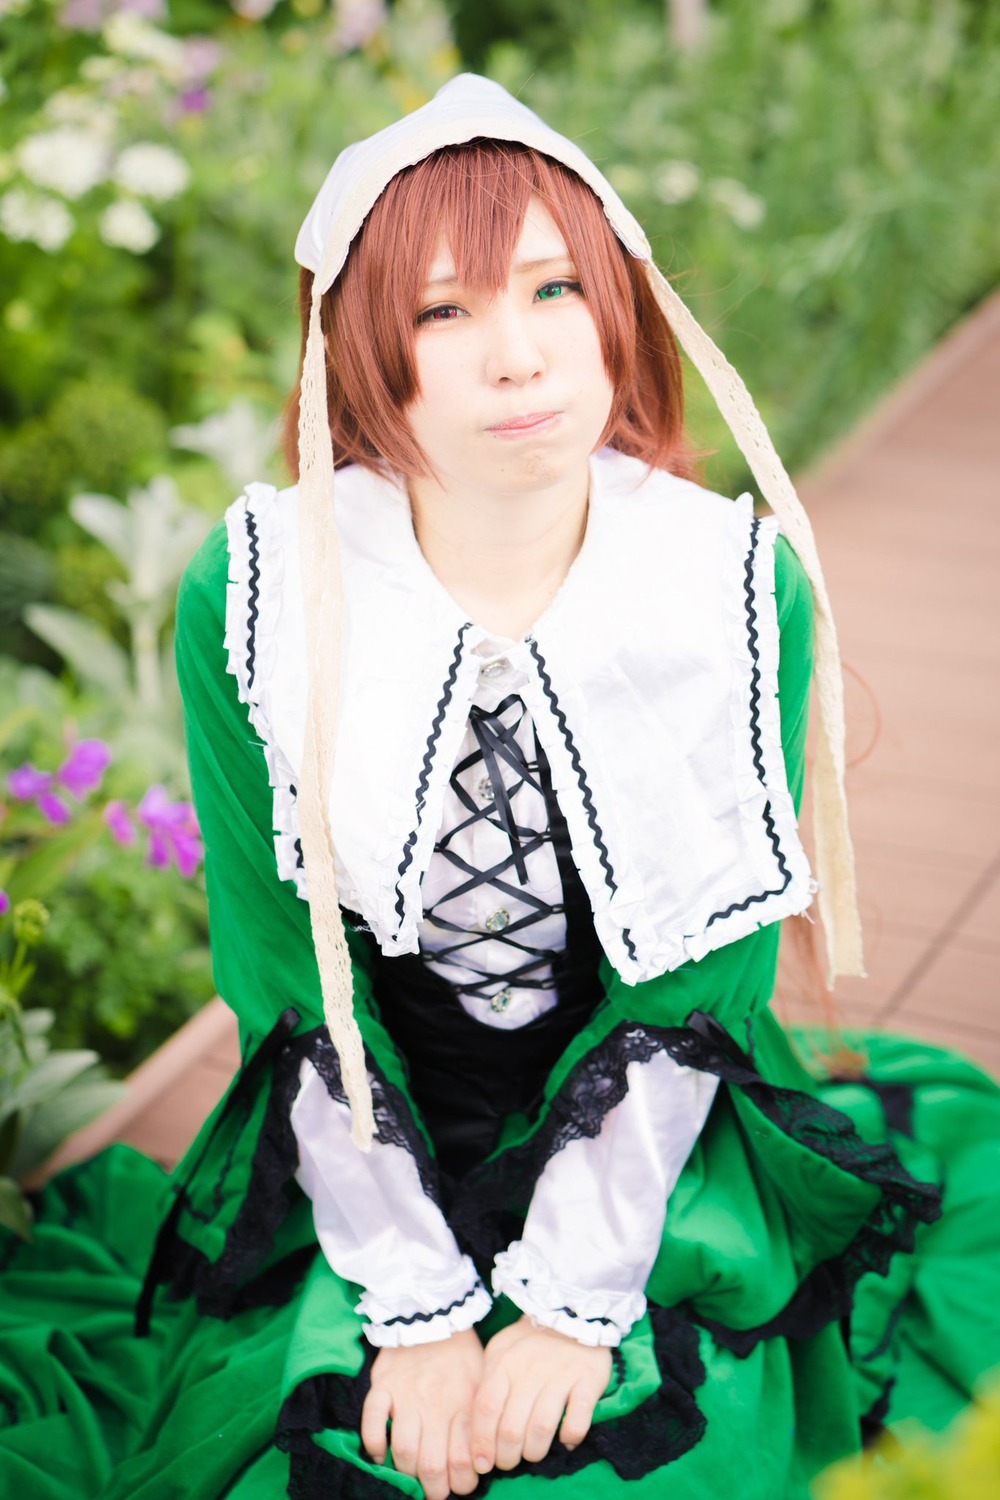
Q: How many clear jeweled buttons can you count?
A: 4